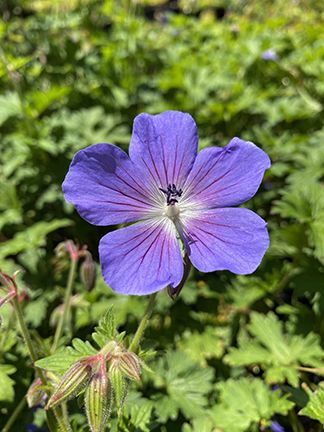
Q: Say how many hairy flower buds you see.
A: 4